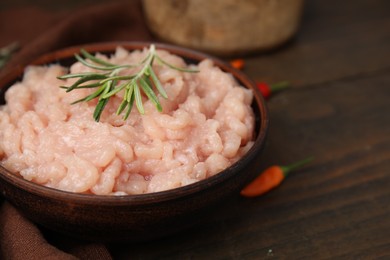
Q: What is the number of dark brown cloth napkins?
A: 1